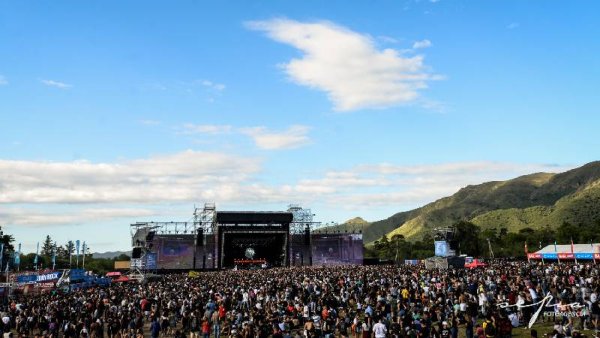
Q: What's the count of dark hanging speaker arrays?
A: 2